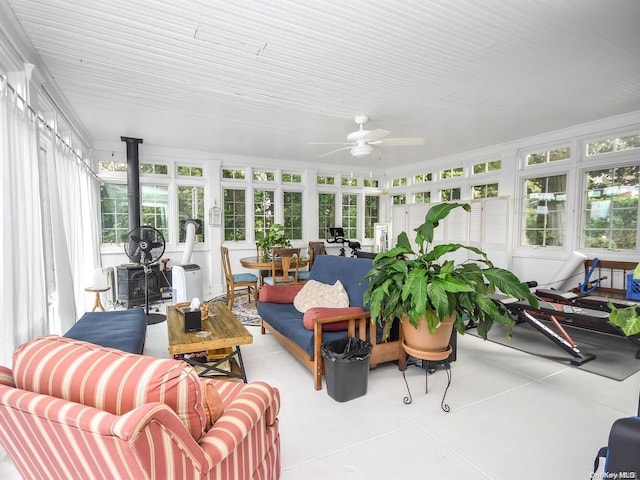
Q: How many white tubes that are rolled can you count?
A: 1